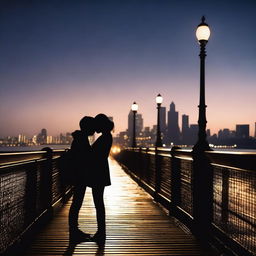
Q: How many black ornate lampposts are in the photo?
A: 3